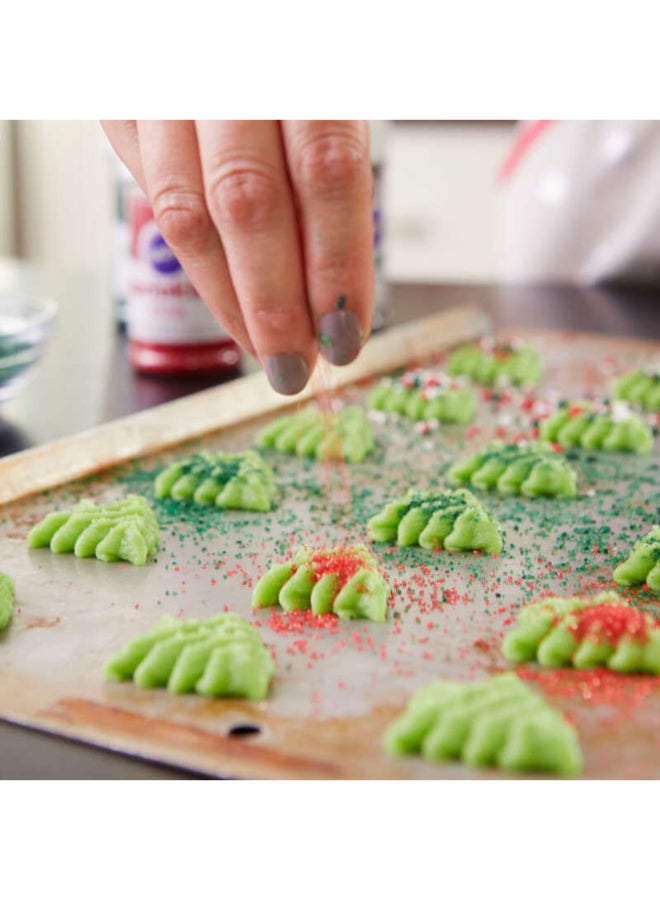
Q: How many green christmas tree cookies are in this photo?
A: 15